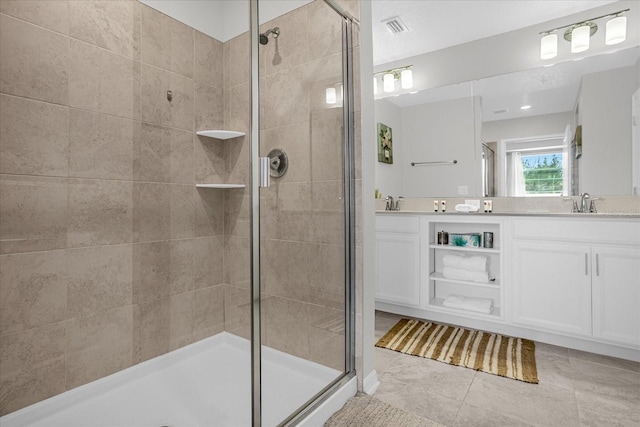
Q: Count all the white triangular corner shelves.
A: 2